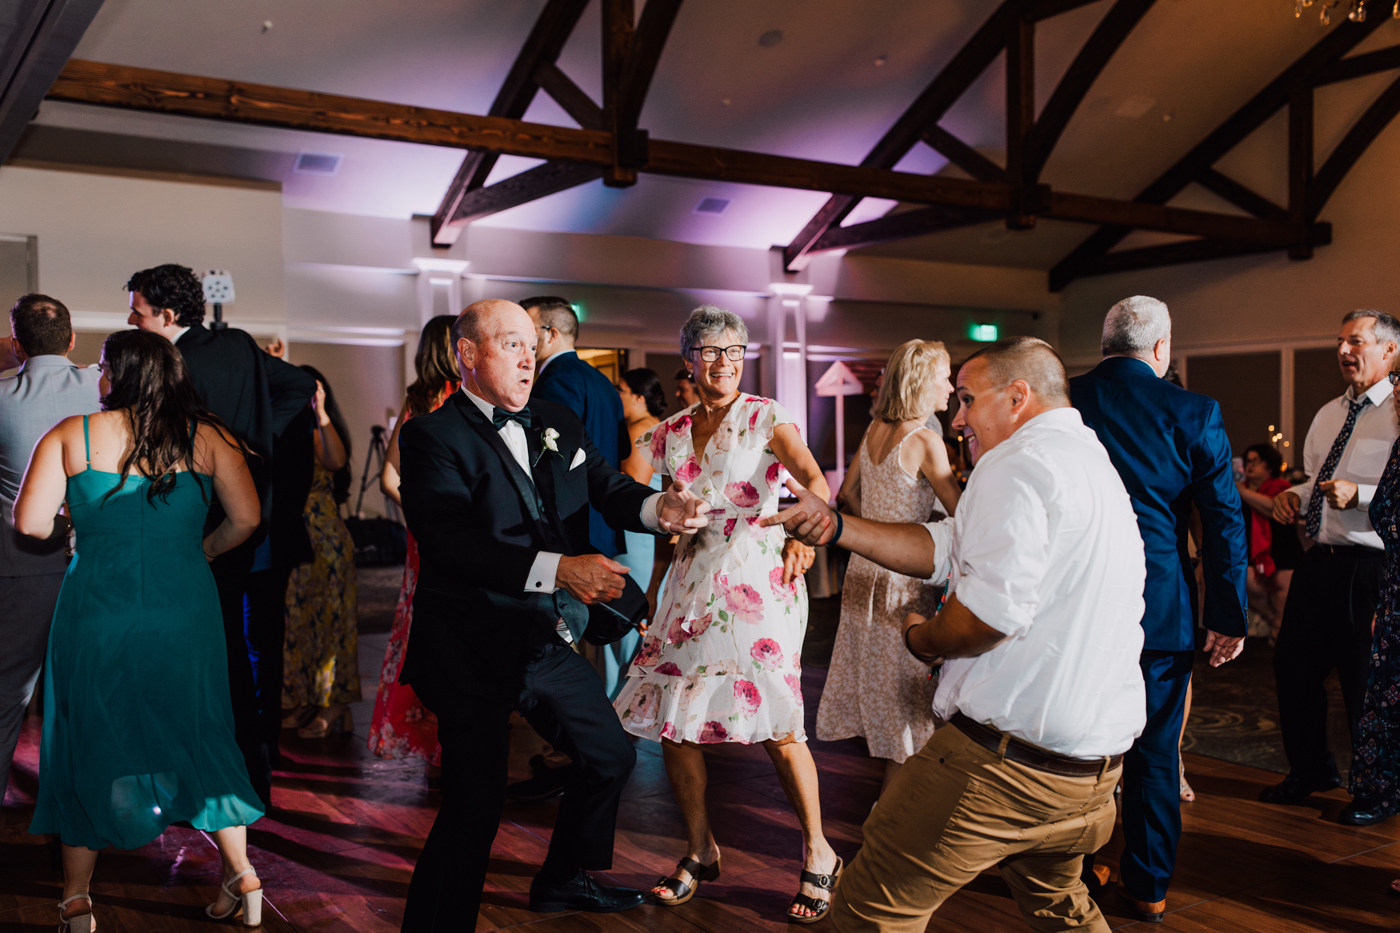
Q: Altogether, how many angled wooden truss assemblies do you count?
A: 3